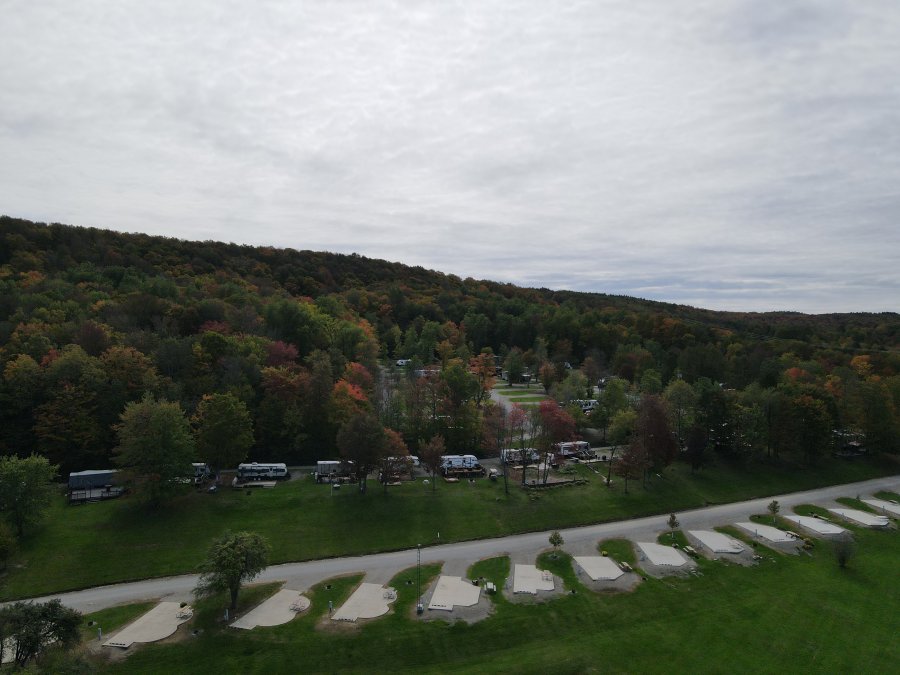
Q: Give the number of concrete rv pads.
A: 13